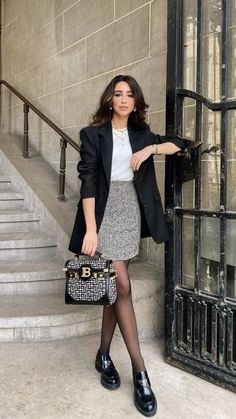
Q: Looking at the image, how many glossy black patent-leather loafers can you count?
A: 2